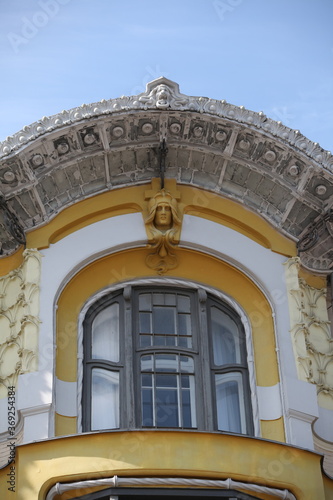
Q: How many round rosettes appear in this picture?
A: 13